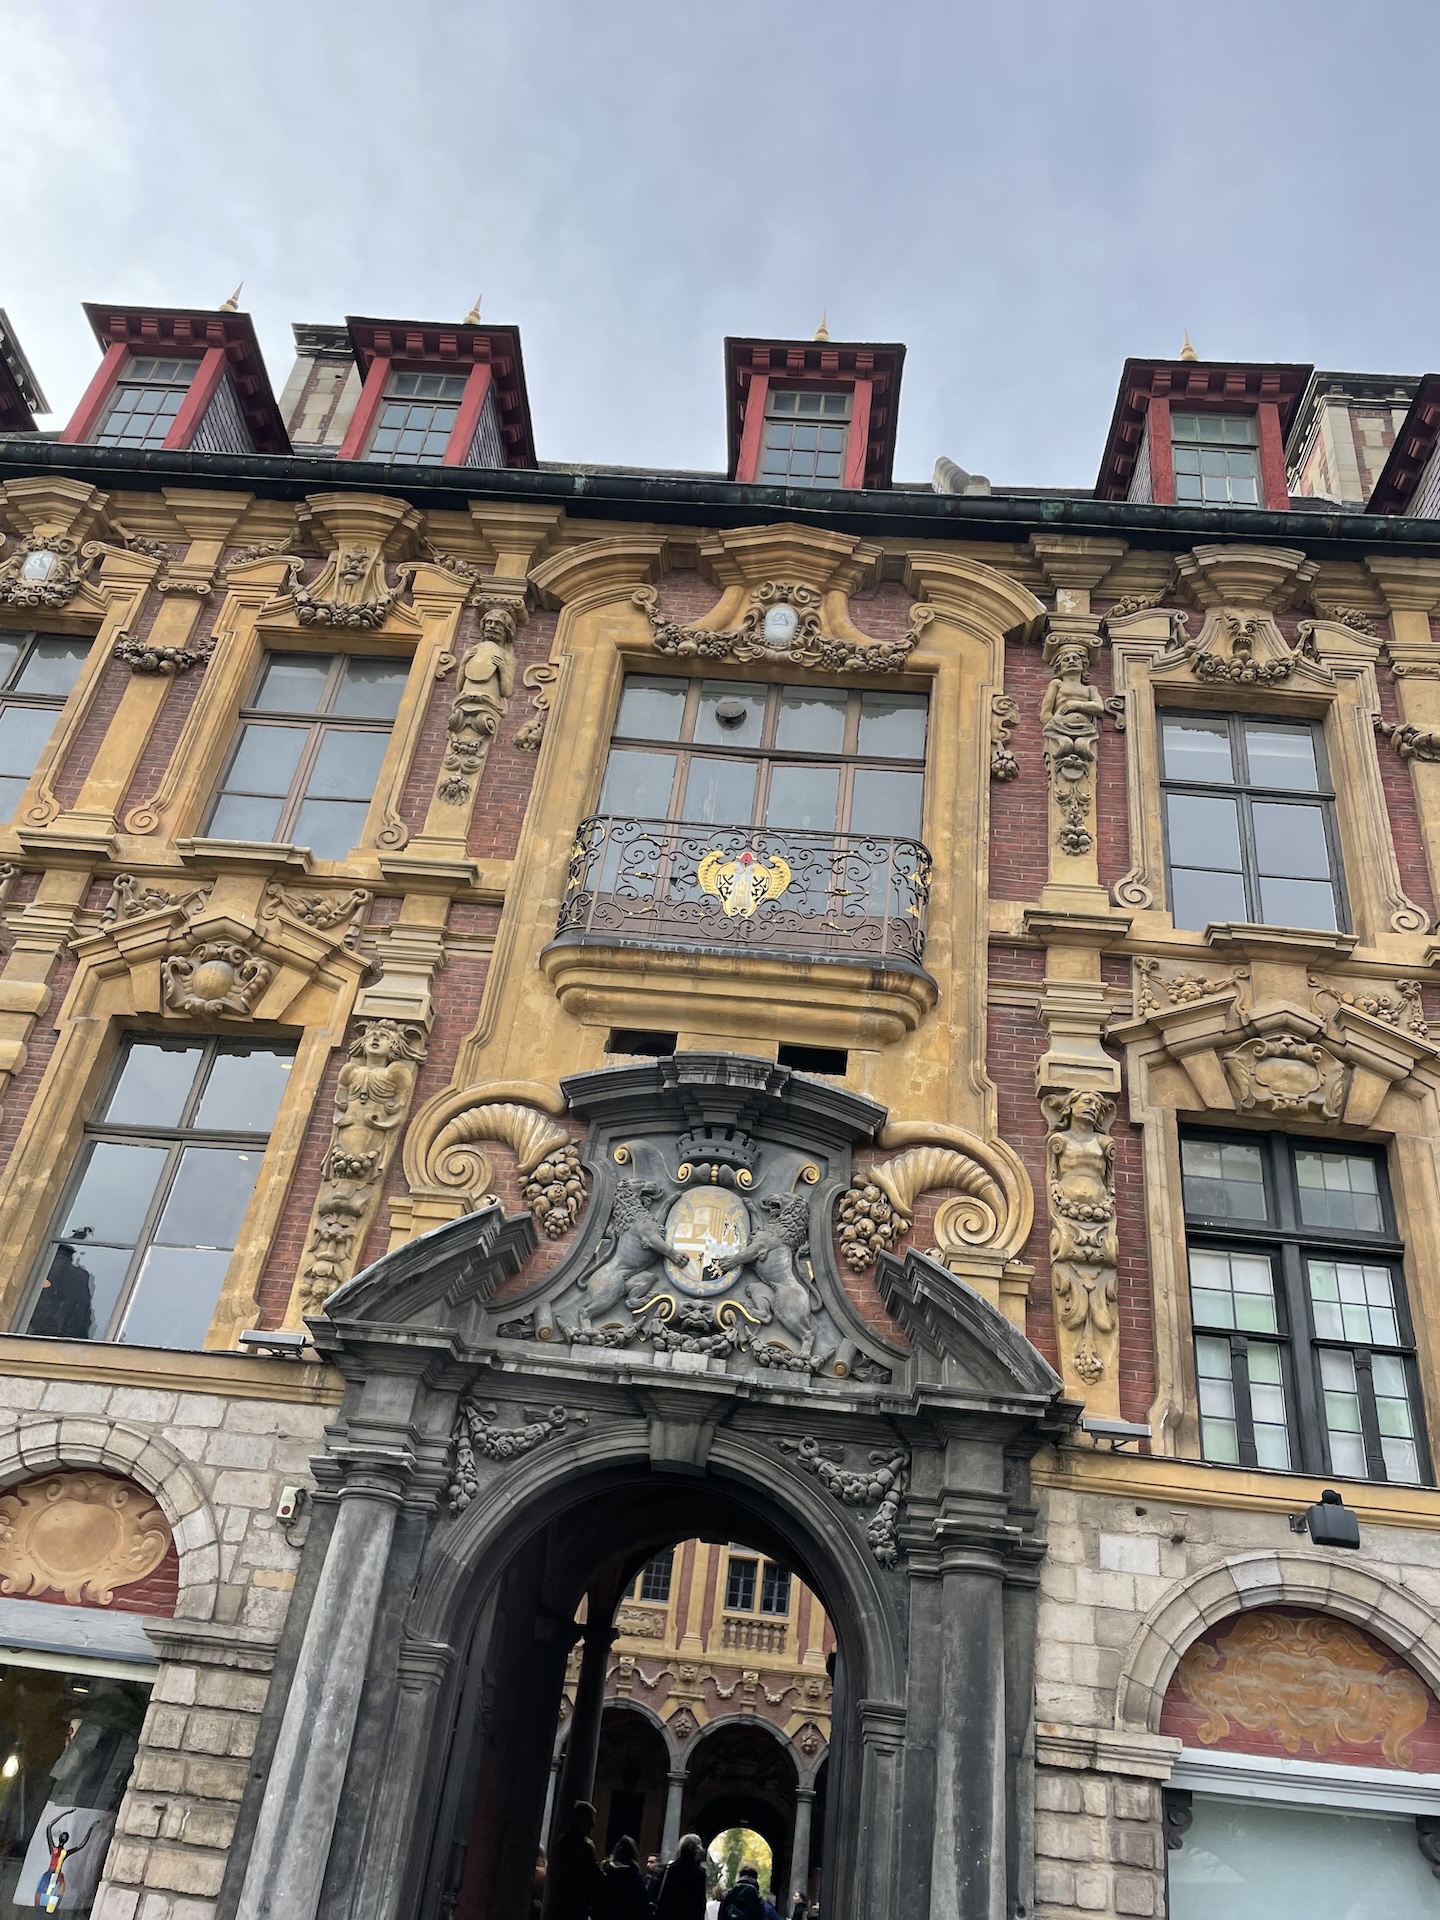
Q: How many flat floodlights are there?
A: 2